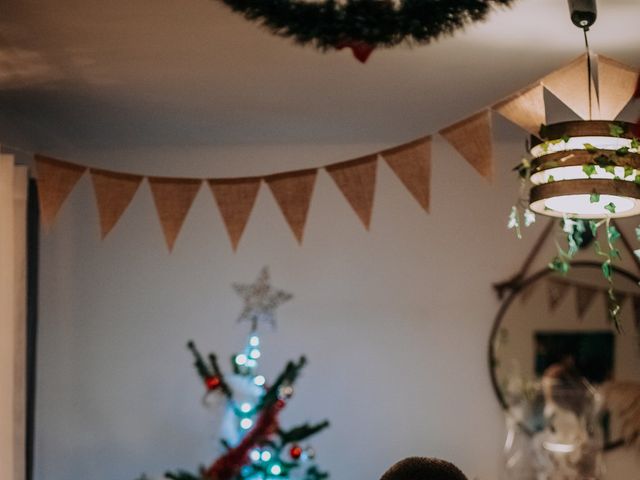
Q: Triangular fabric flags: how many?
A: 11